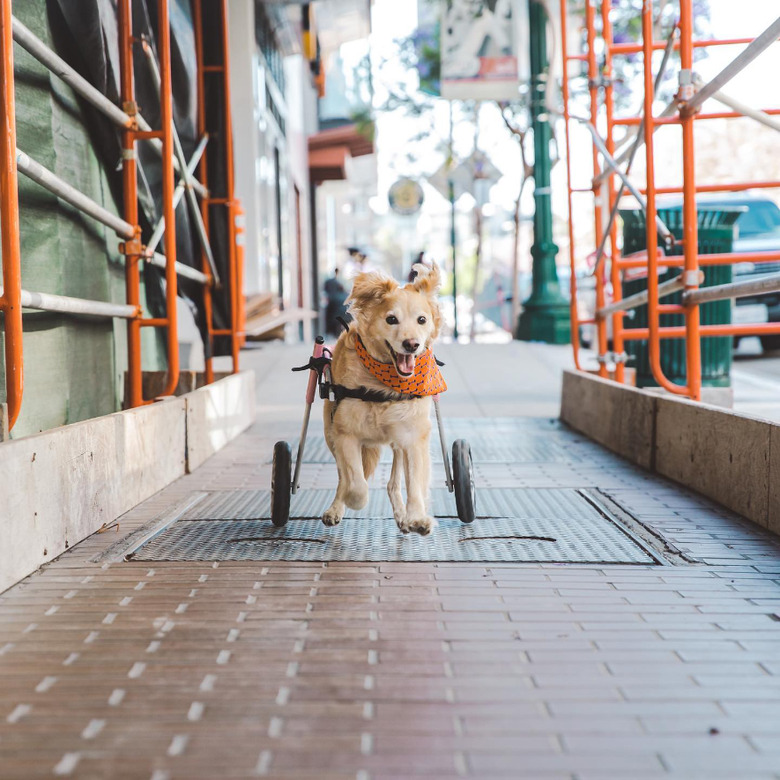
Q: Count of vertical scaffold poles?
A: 10